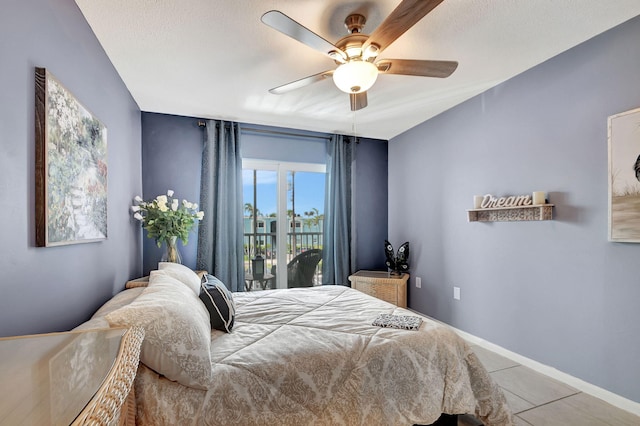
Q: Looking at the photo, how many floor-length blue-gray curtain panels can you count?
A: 2